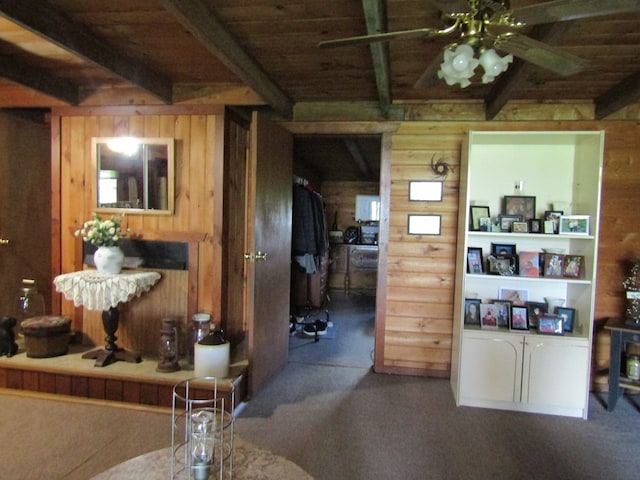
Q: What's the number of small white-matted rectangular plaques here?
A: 2